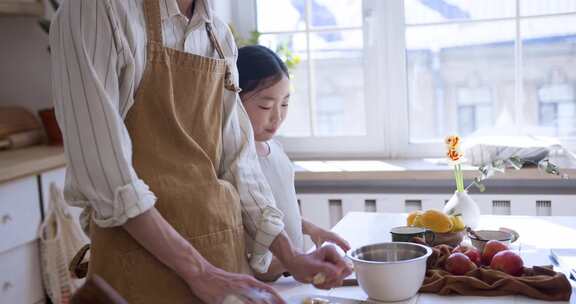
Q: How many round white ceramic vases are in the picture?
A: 1